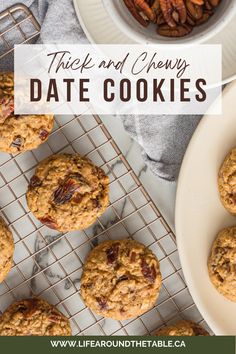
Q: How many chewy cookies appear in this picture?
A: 8